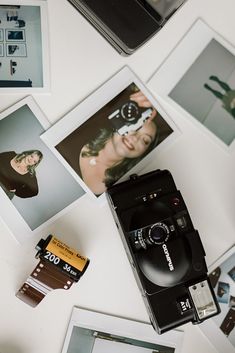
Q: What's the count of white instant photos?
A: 6